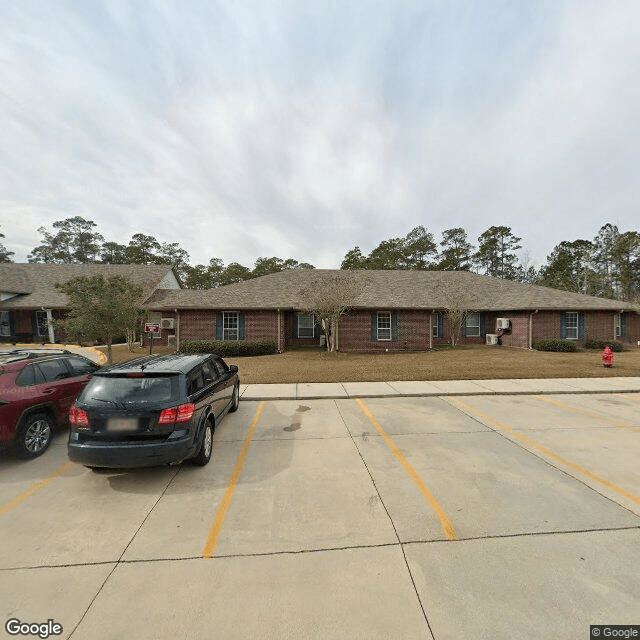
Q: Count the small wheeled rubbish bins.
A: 0